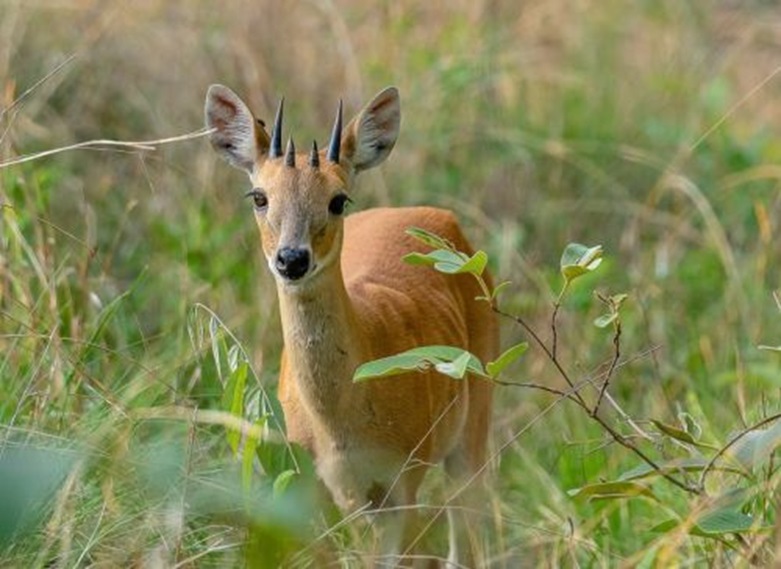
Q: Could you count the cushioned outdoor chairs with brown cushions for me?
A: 0